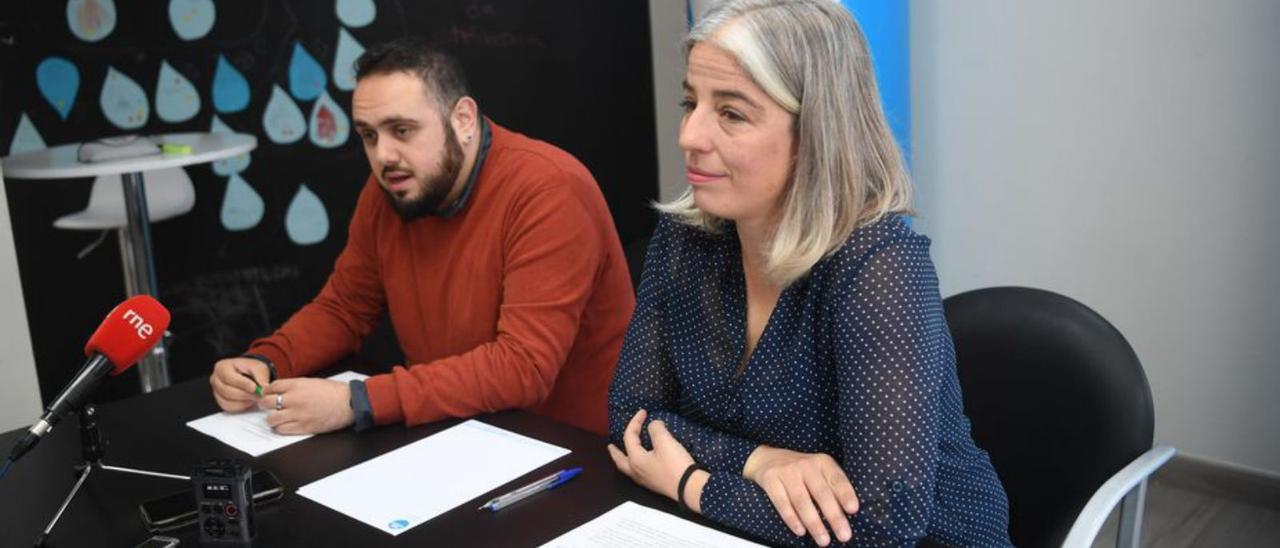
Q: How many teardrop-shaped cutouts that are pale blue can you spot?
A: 12